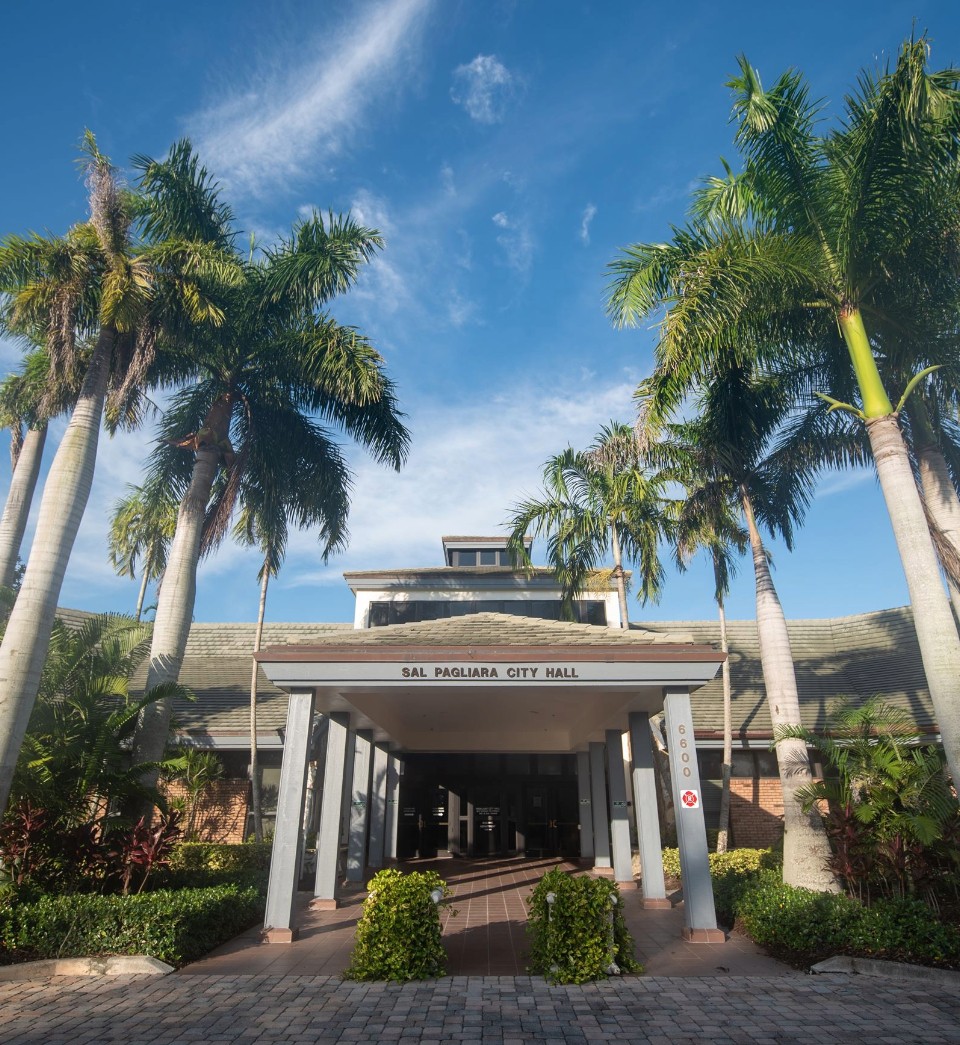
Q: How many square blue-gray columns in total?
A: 10